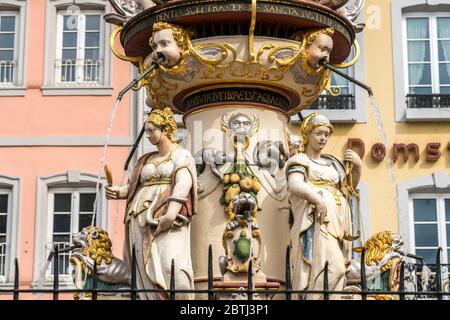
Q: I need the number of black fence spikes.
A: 12